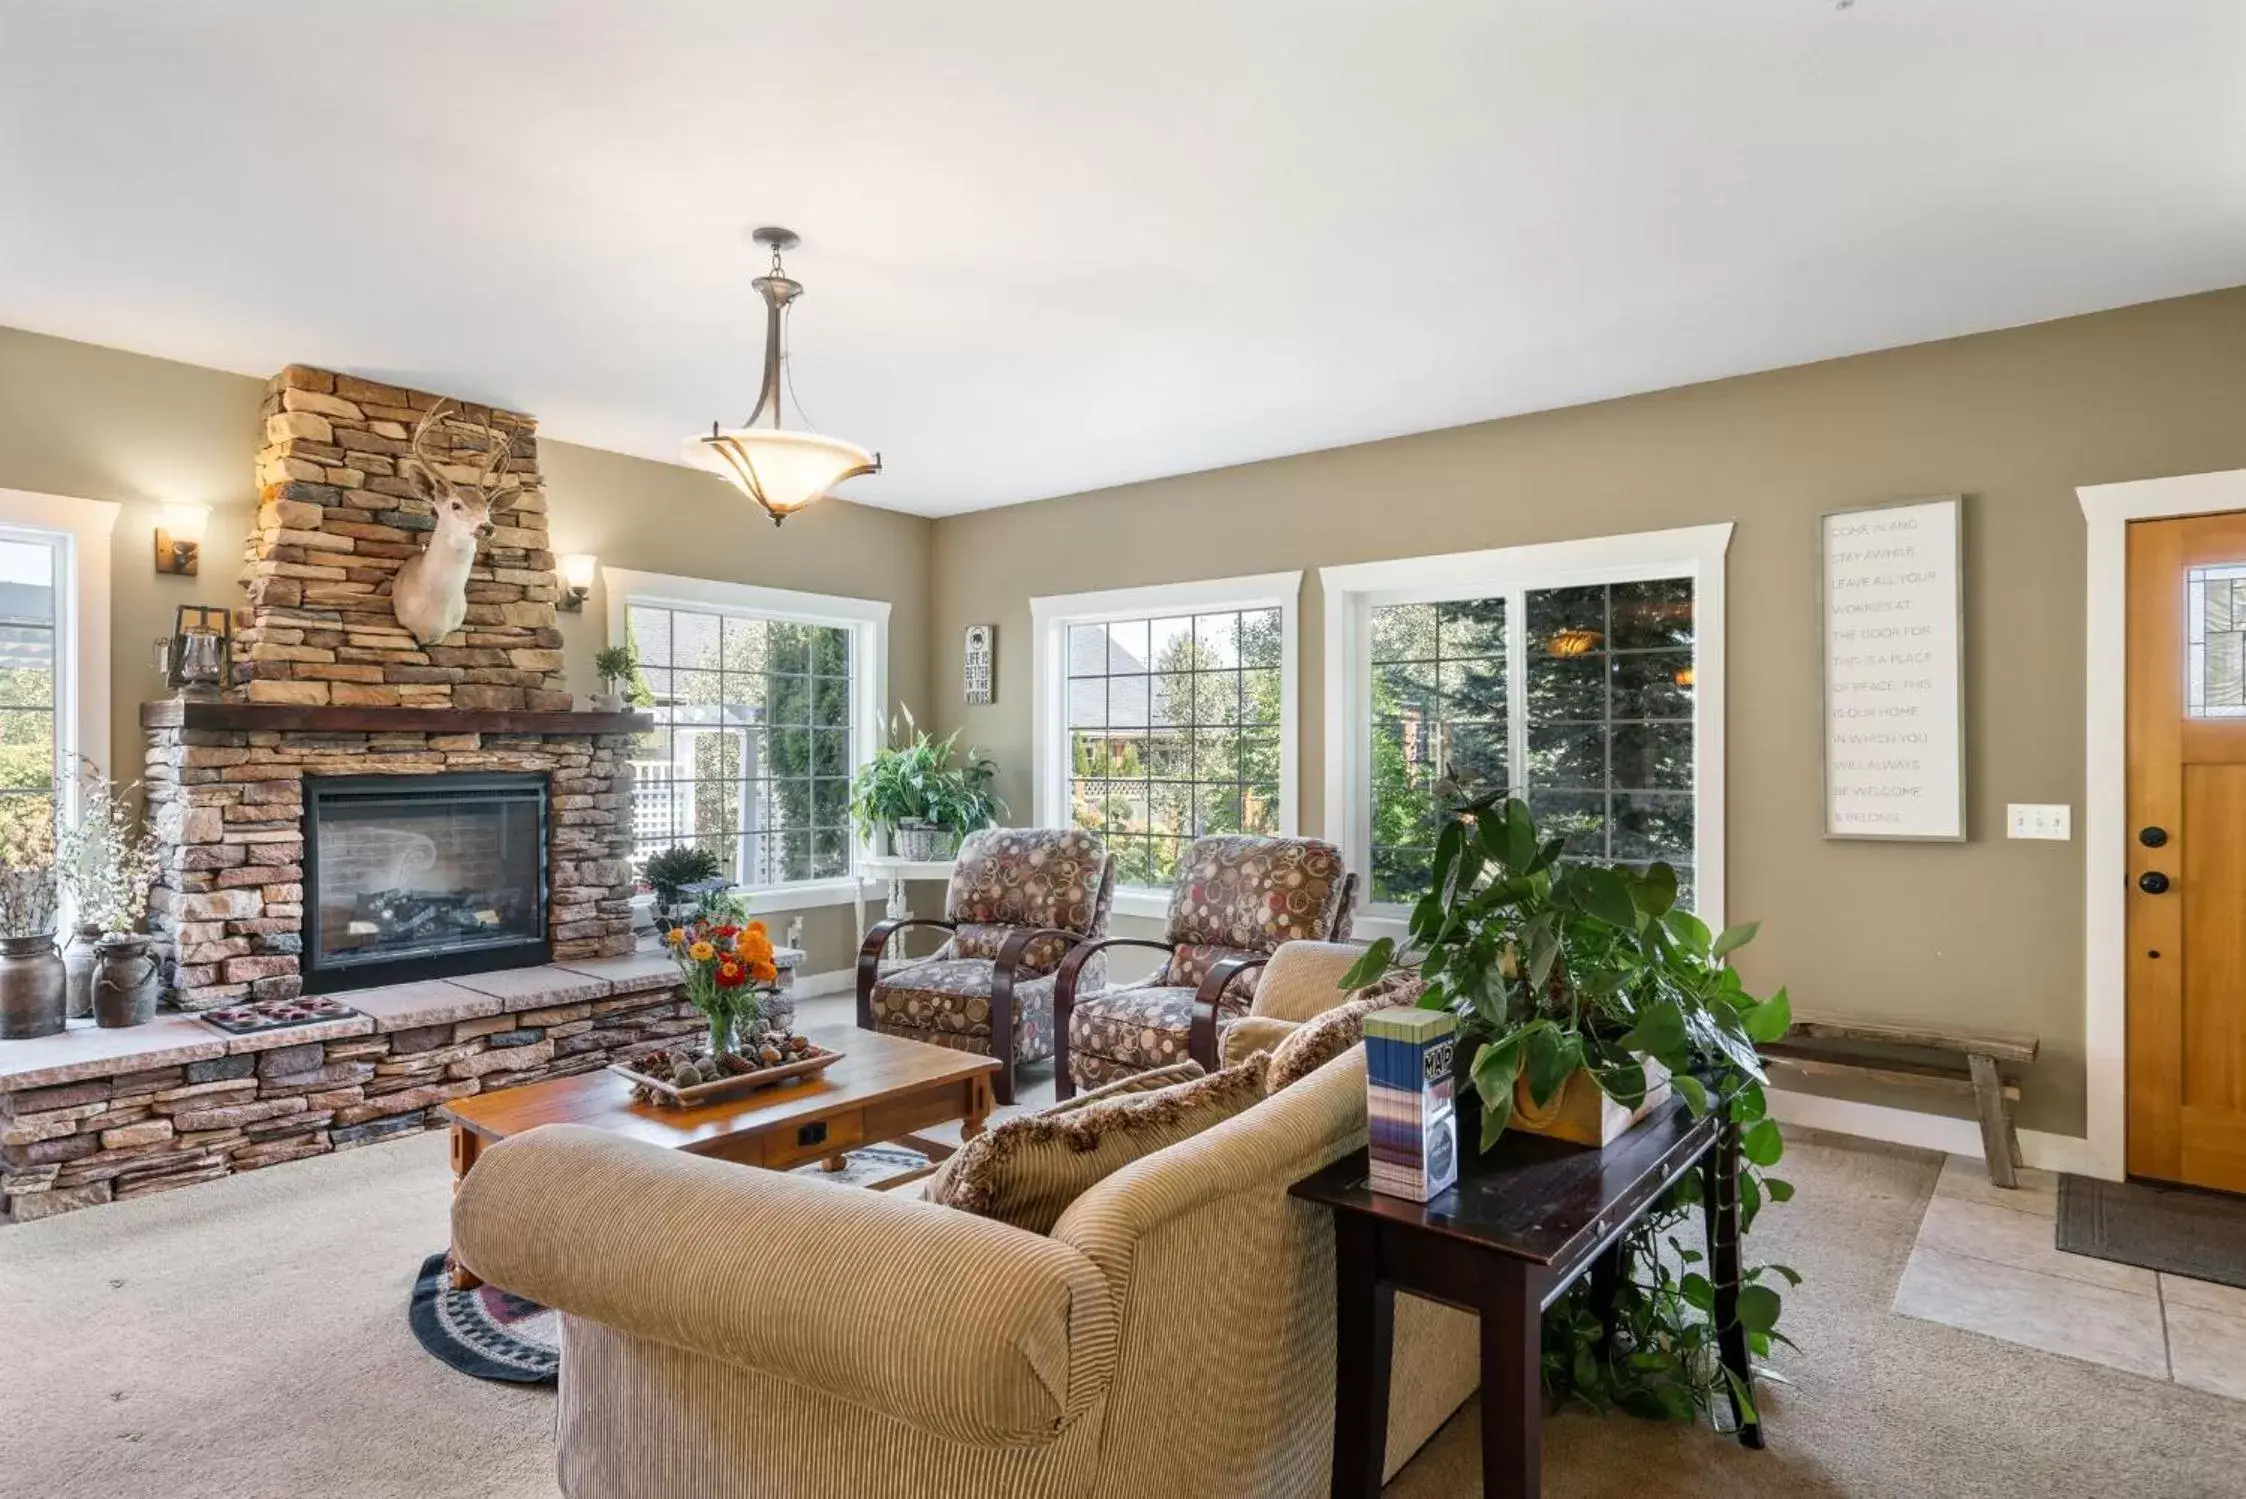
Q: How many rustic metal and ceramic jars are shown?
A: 3